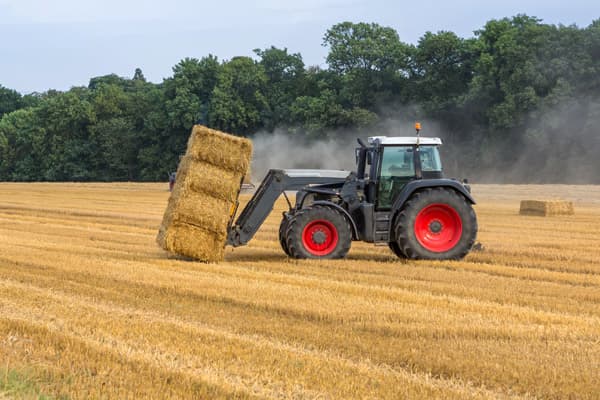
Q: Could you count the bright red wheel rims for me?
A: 2